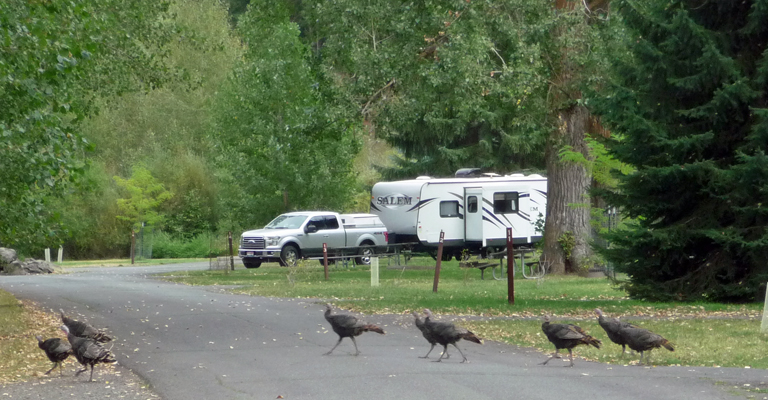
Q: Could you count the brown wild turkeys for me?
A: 9